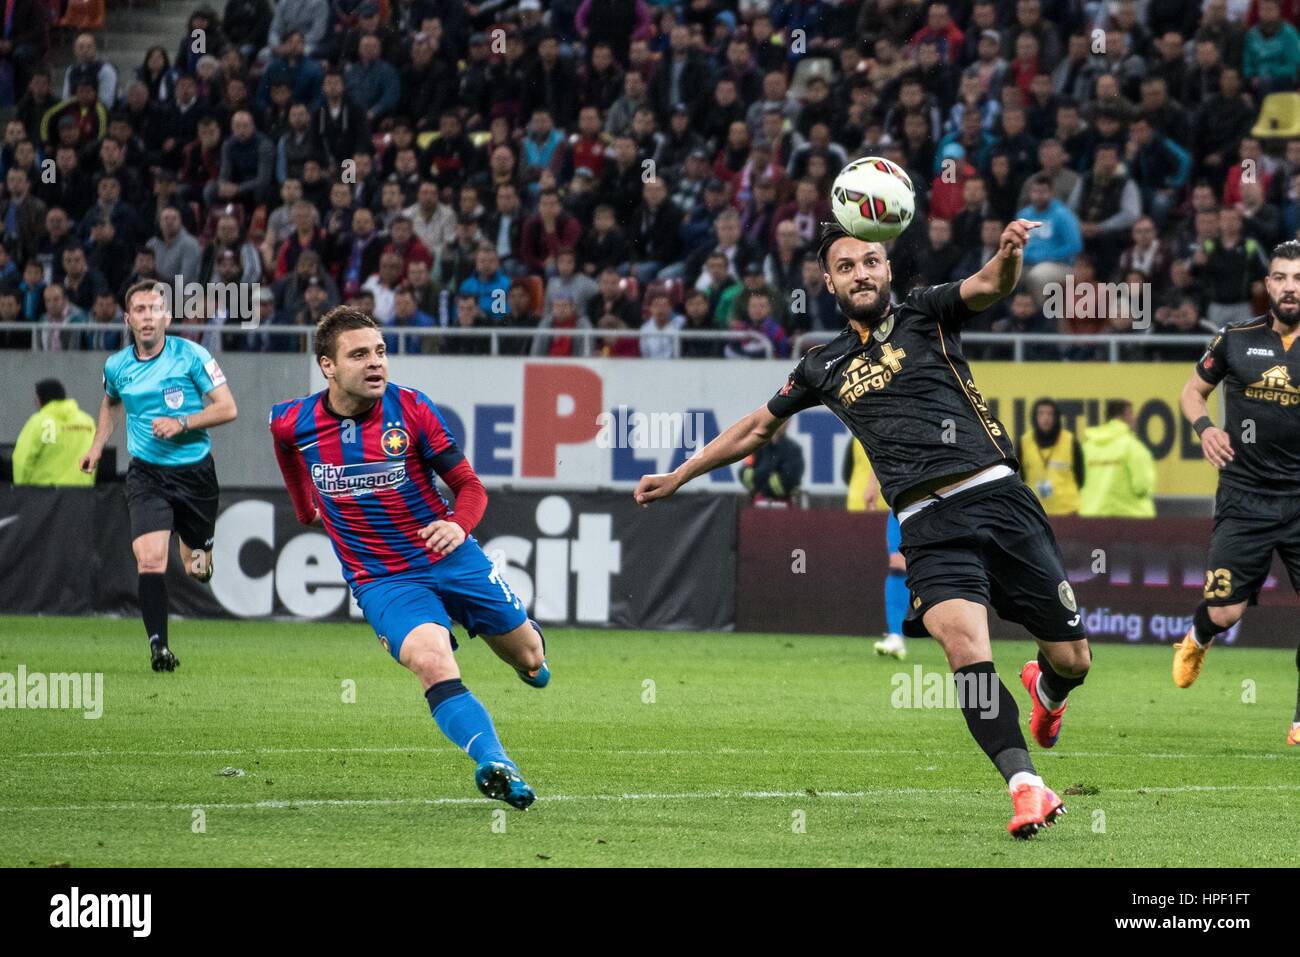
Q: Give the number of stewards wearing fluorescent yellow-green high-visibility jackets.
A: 2